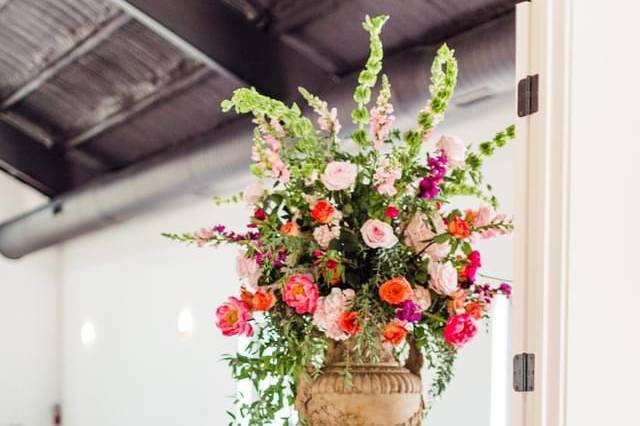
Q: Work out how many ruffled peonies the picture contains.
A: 3